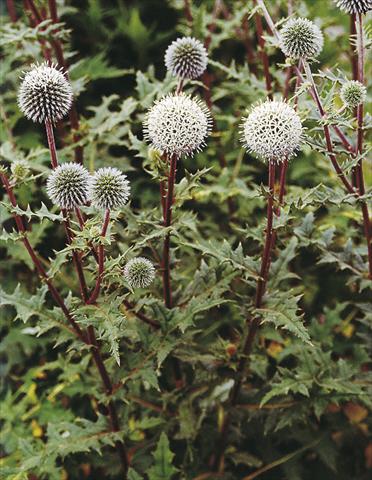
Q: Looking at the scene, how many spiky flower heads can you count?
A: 10